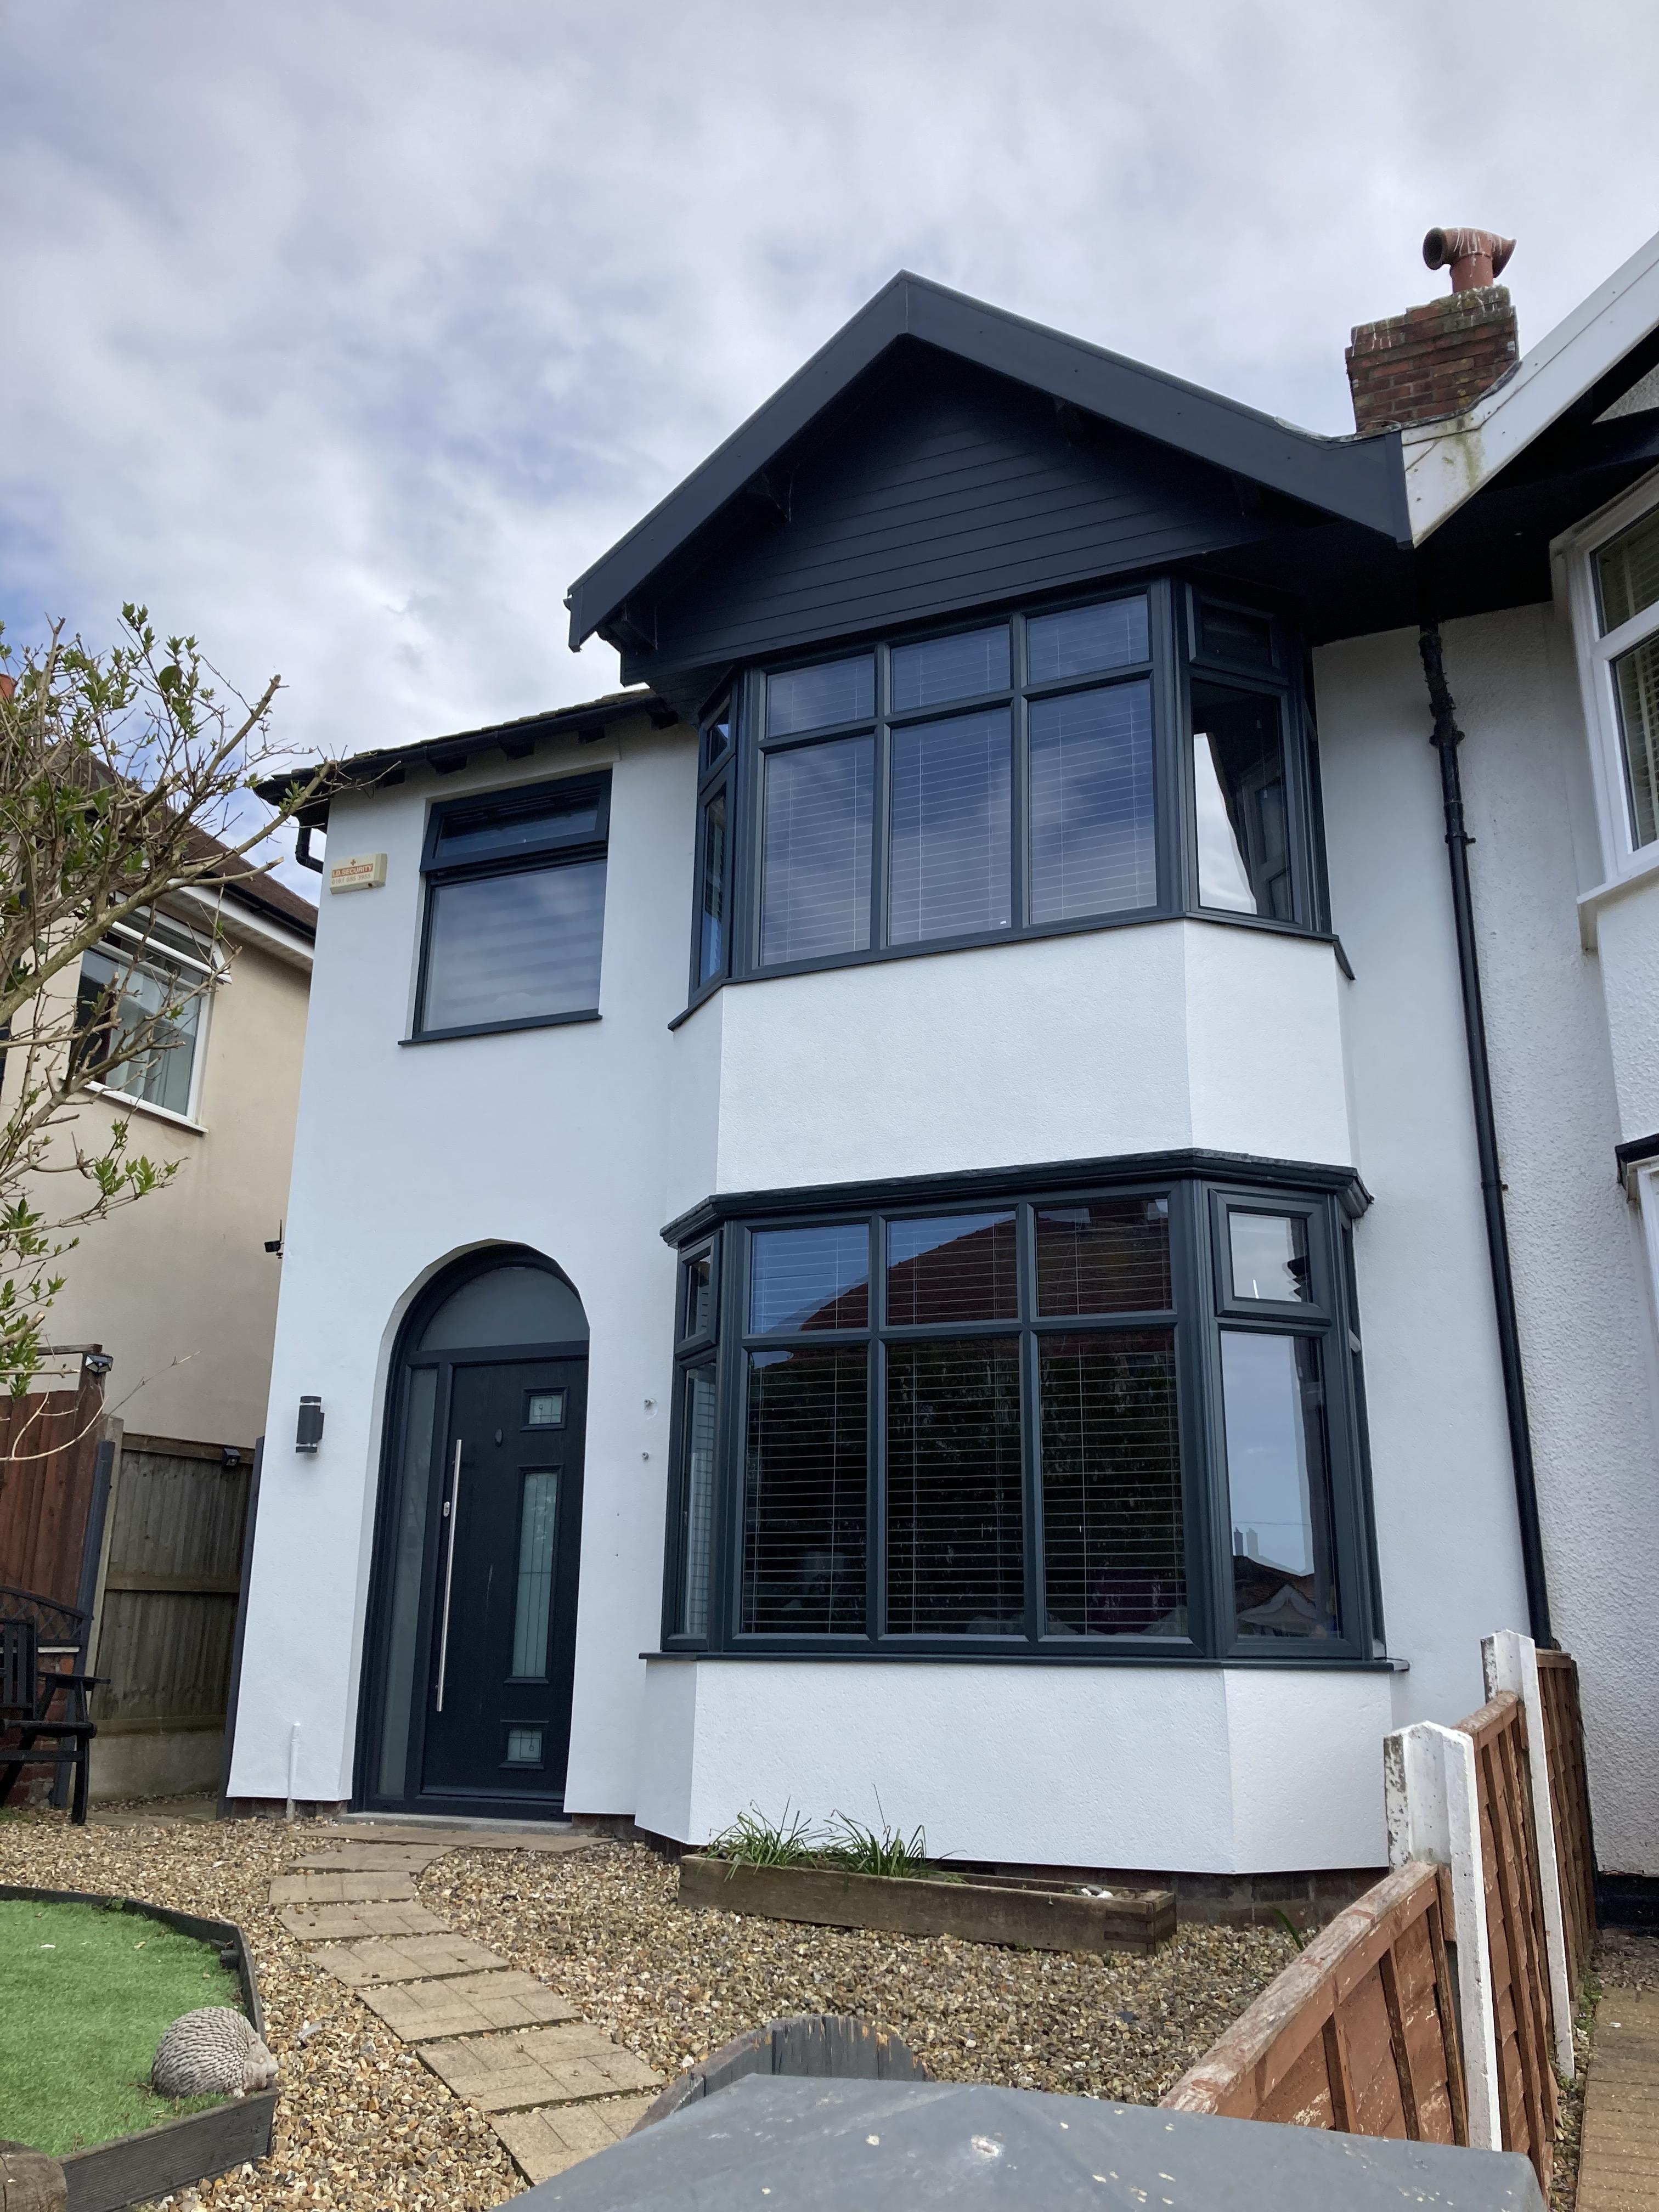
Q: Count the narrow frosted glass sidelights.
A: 1